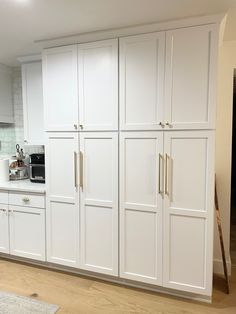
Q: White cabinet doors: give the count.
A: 11